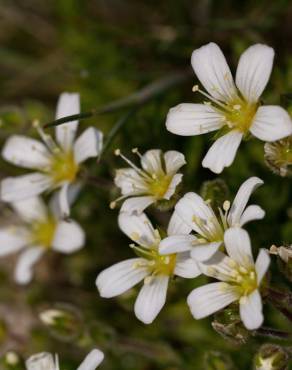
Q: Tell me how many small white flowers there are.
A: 8